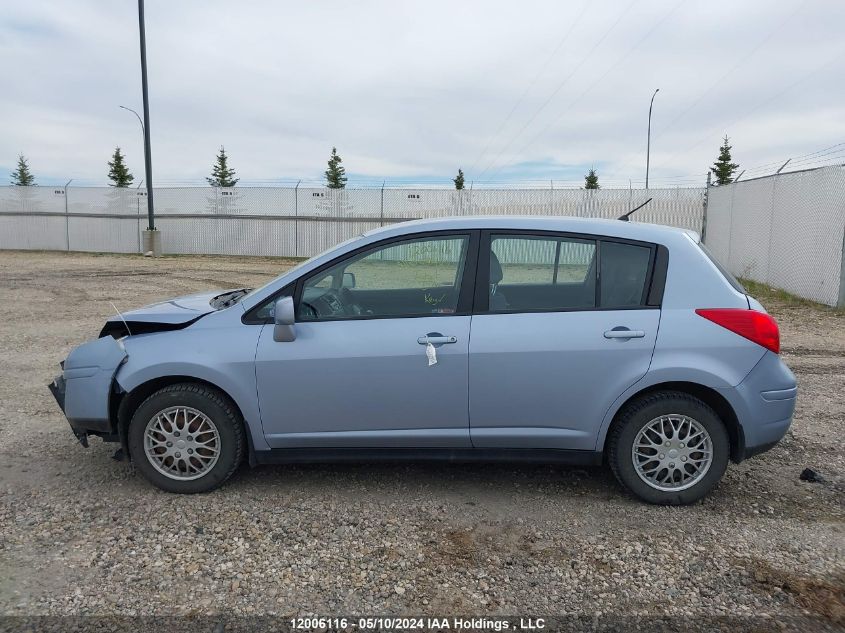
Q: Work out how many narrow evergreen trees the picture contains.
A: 7